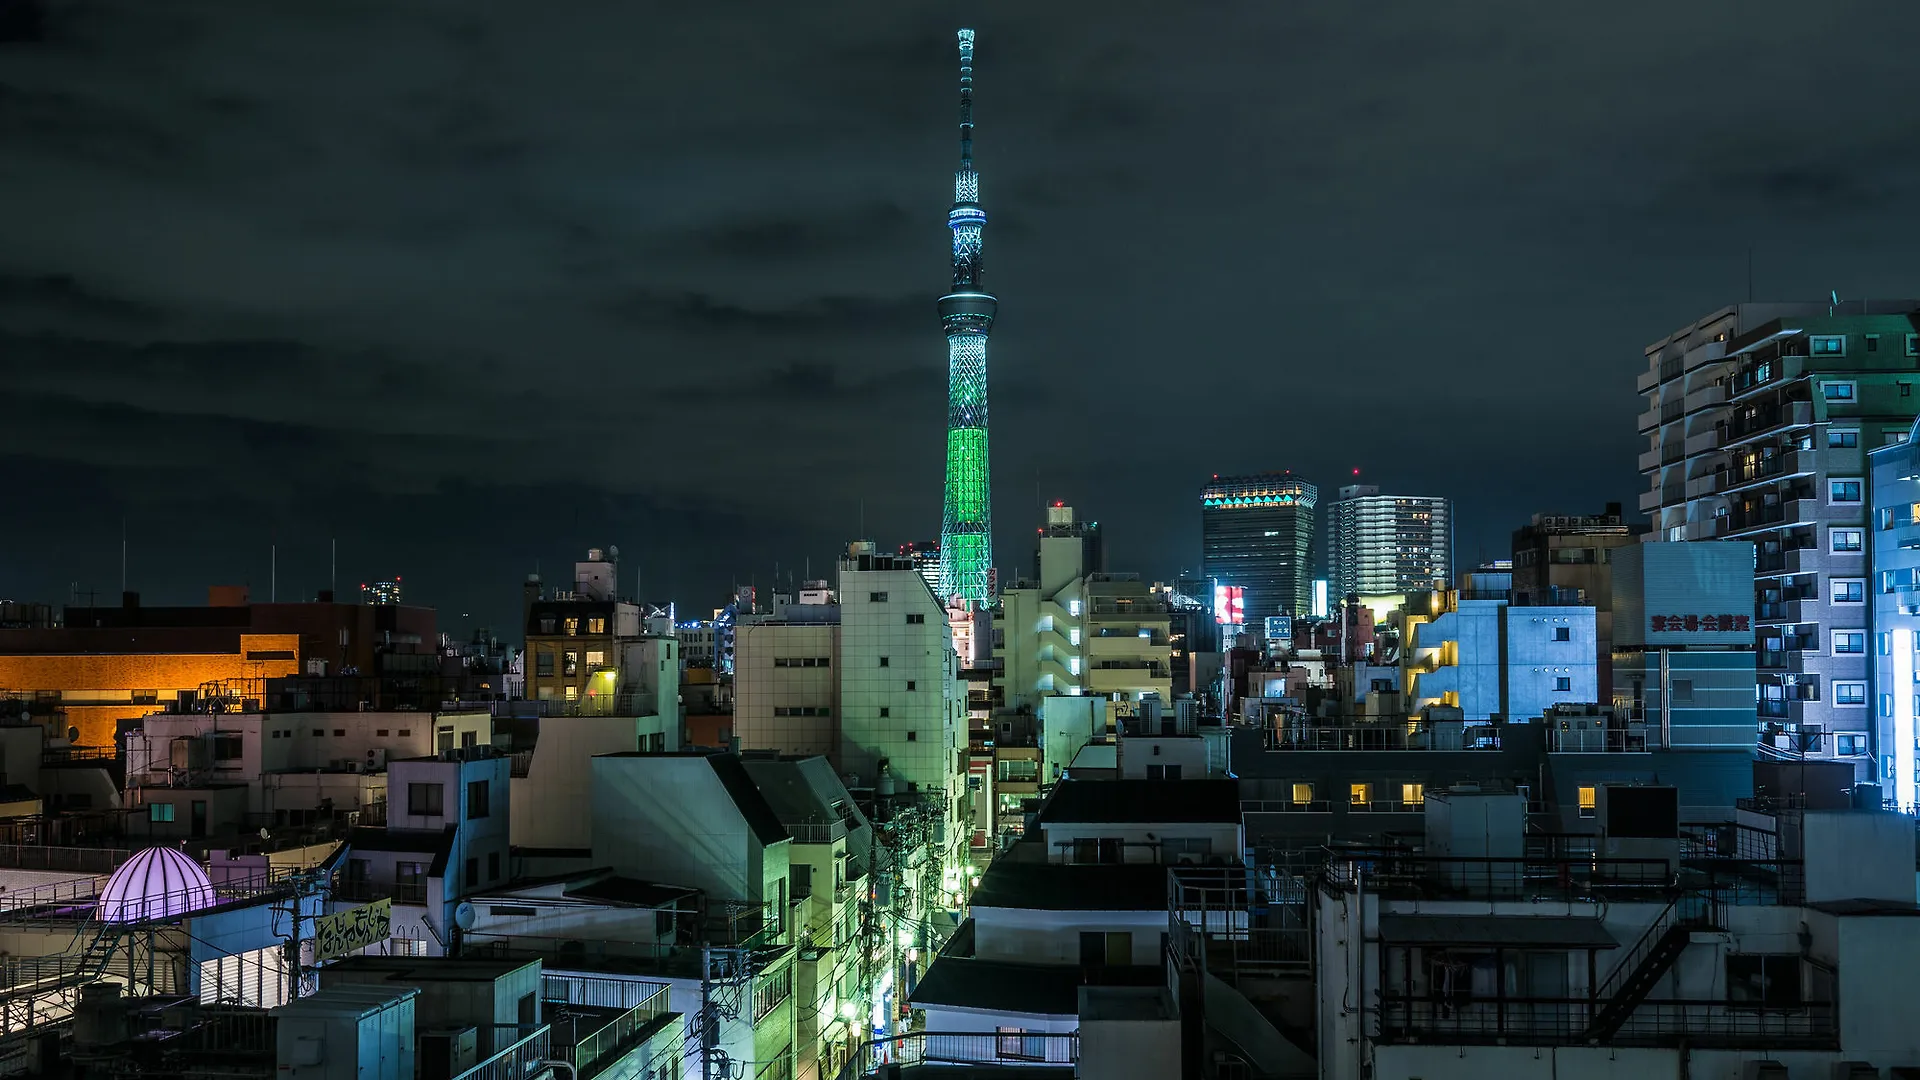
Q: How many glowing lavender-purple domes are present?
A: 1